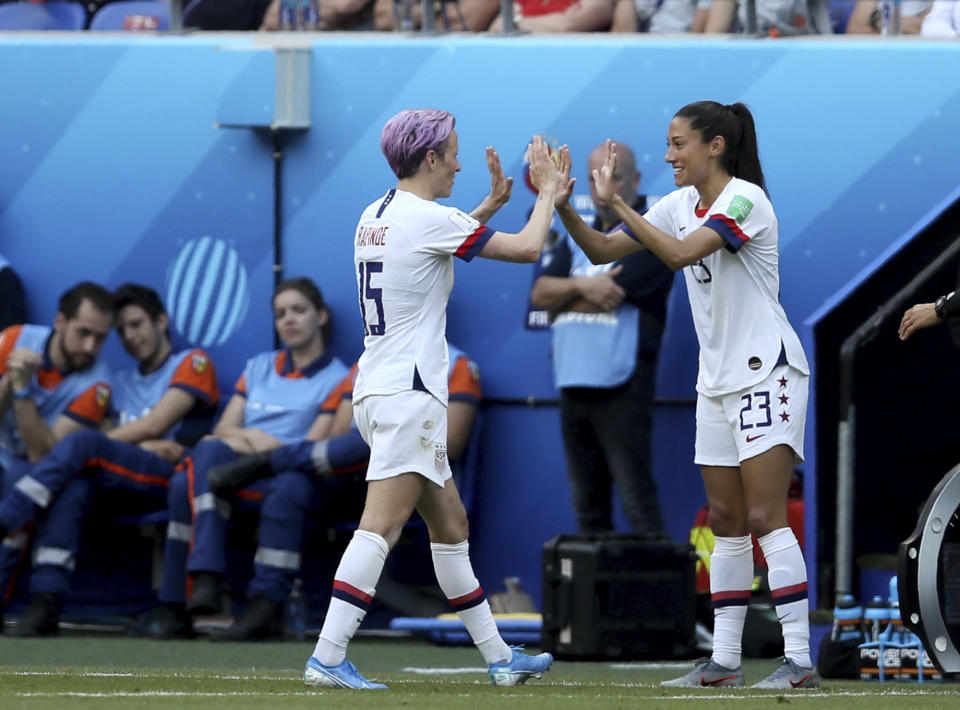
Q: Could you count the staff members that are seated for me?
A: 4